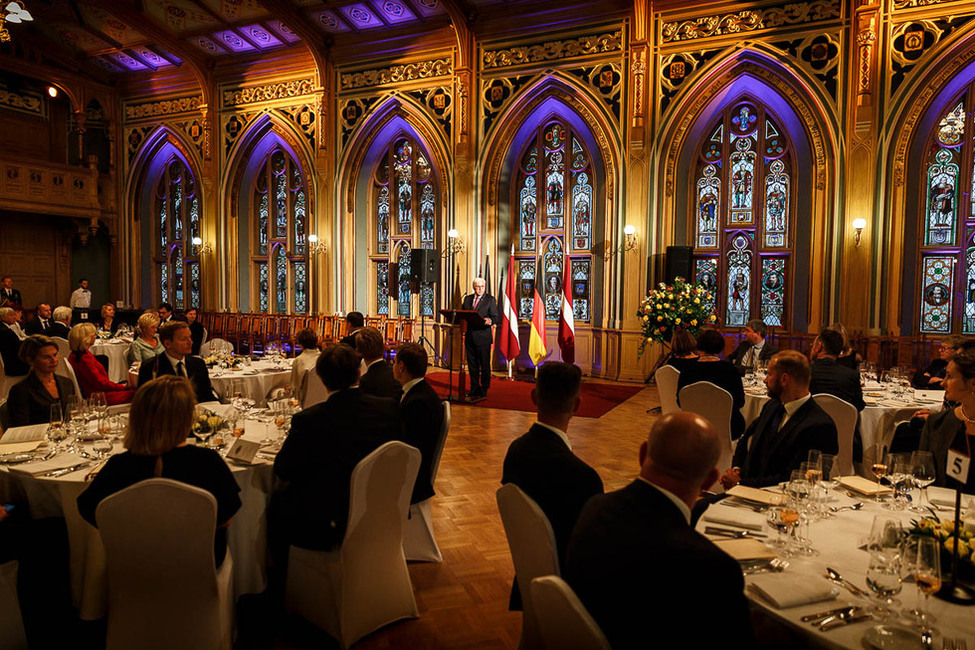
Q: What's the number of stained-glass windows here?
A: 6